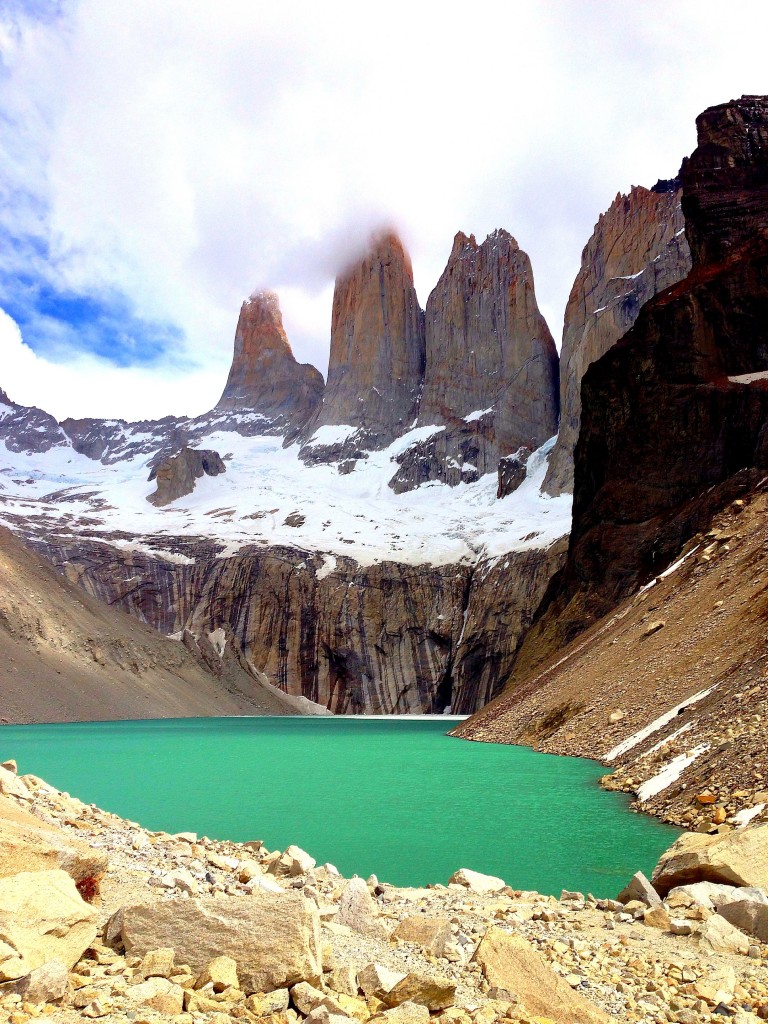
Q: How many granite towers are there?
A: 3